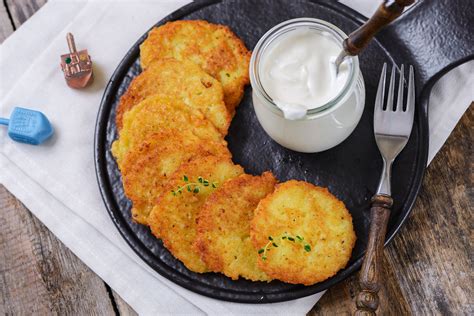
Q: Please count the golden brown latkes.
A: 7